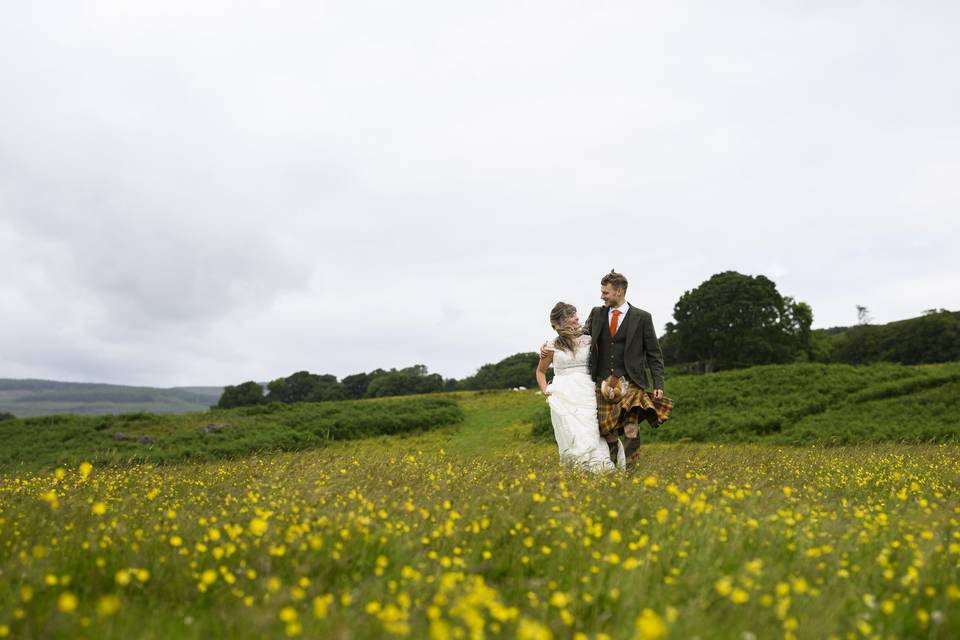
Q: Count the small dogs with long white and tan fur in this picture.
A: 0